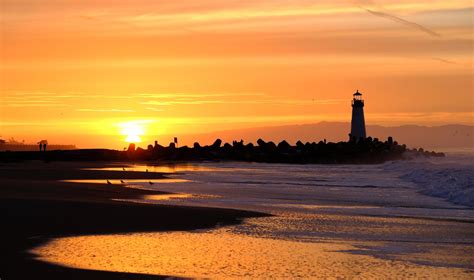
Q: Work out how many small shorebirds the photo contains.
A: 5